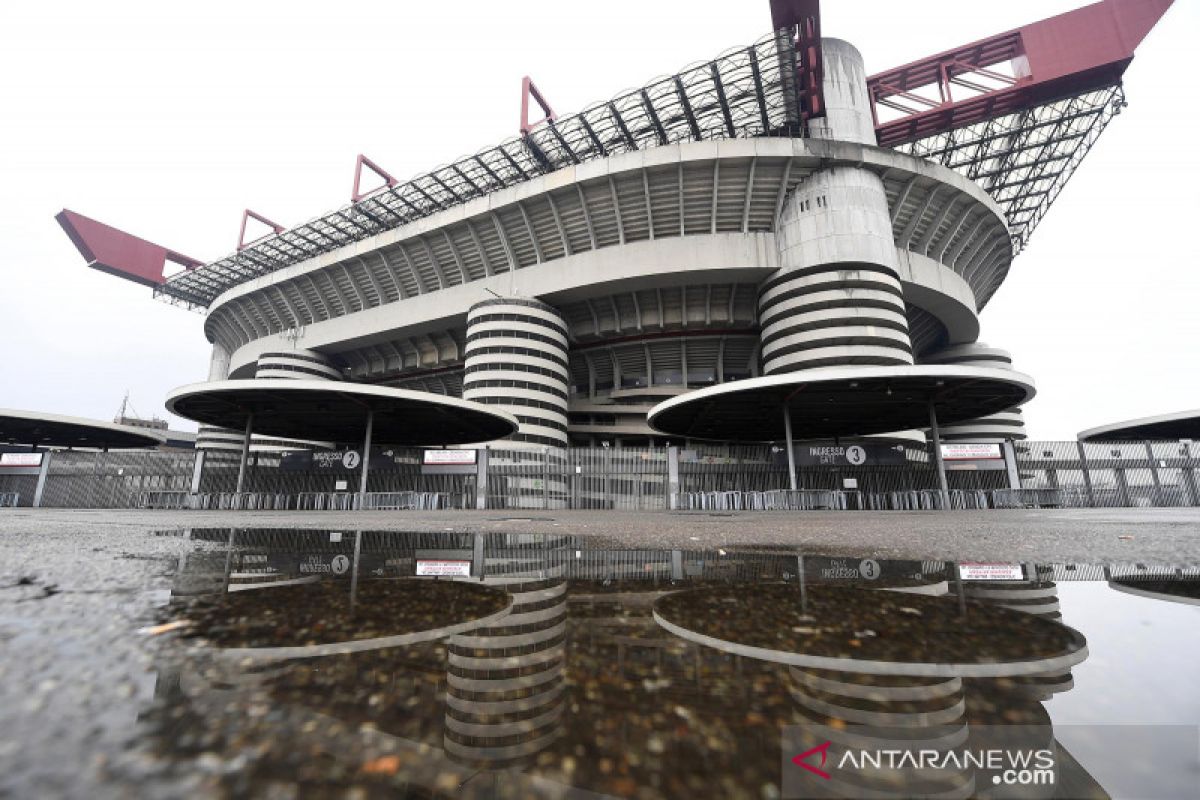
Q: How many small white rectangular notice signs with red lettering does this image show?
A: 3